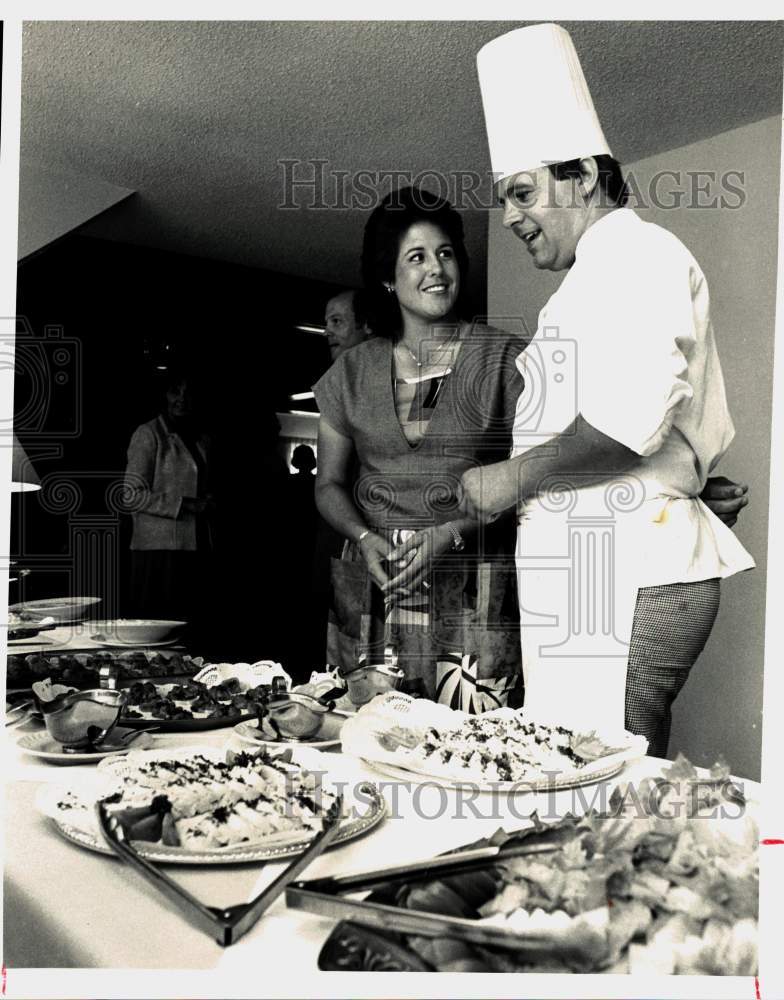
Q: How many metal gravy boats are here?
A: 3